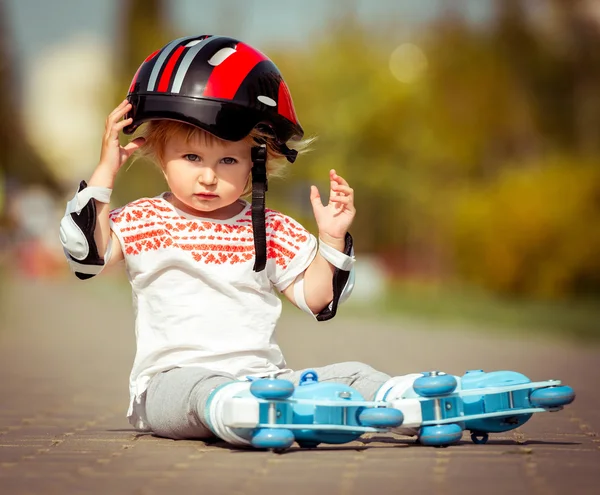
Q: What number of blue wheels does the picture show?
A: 6